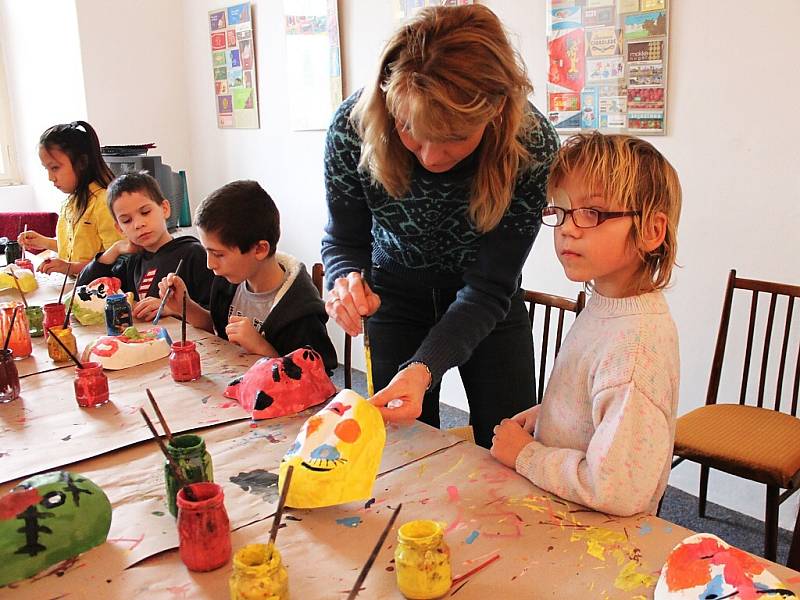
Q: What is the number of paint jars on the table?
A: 14